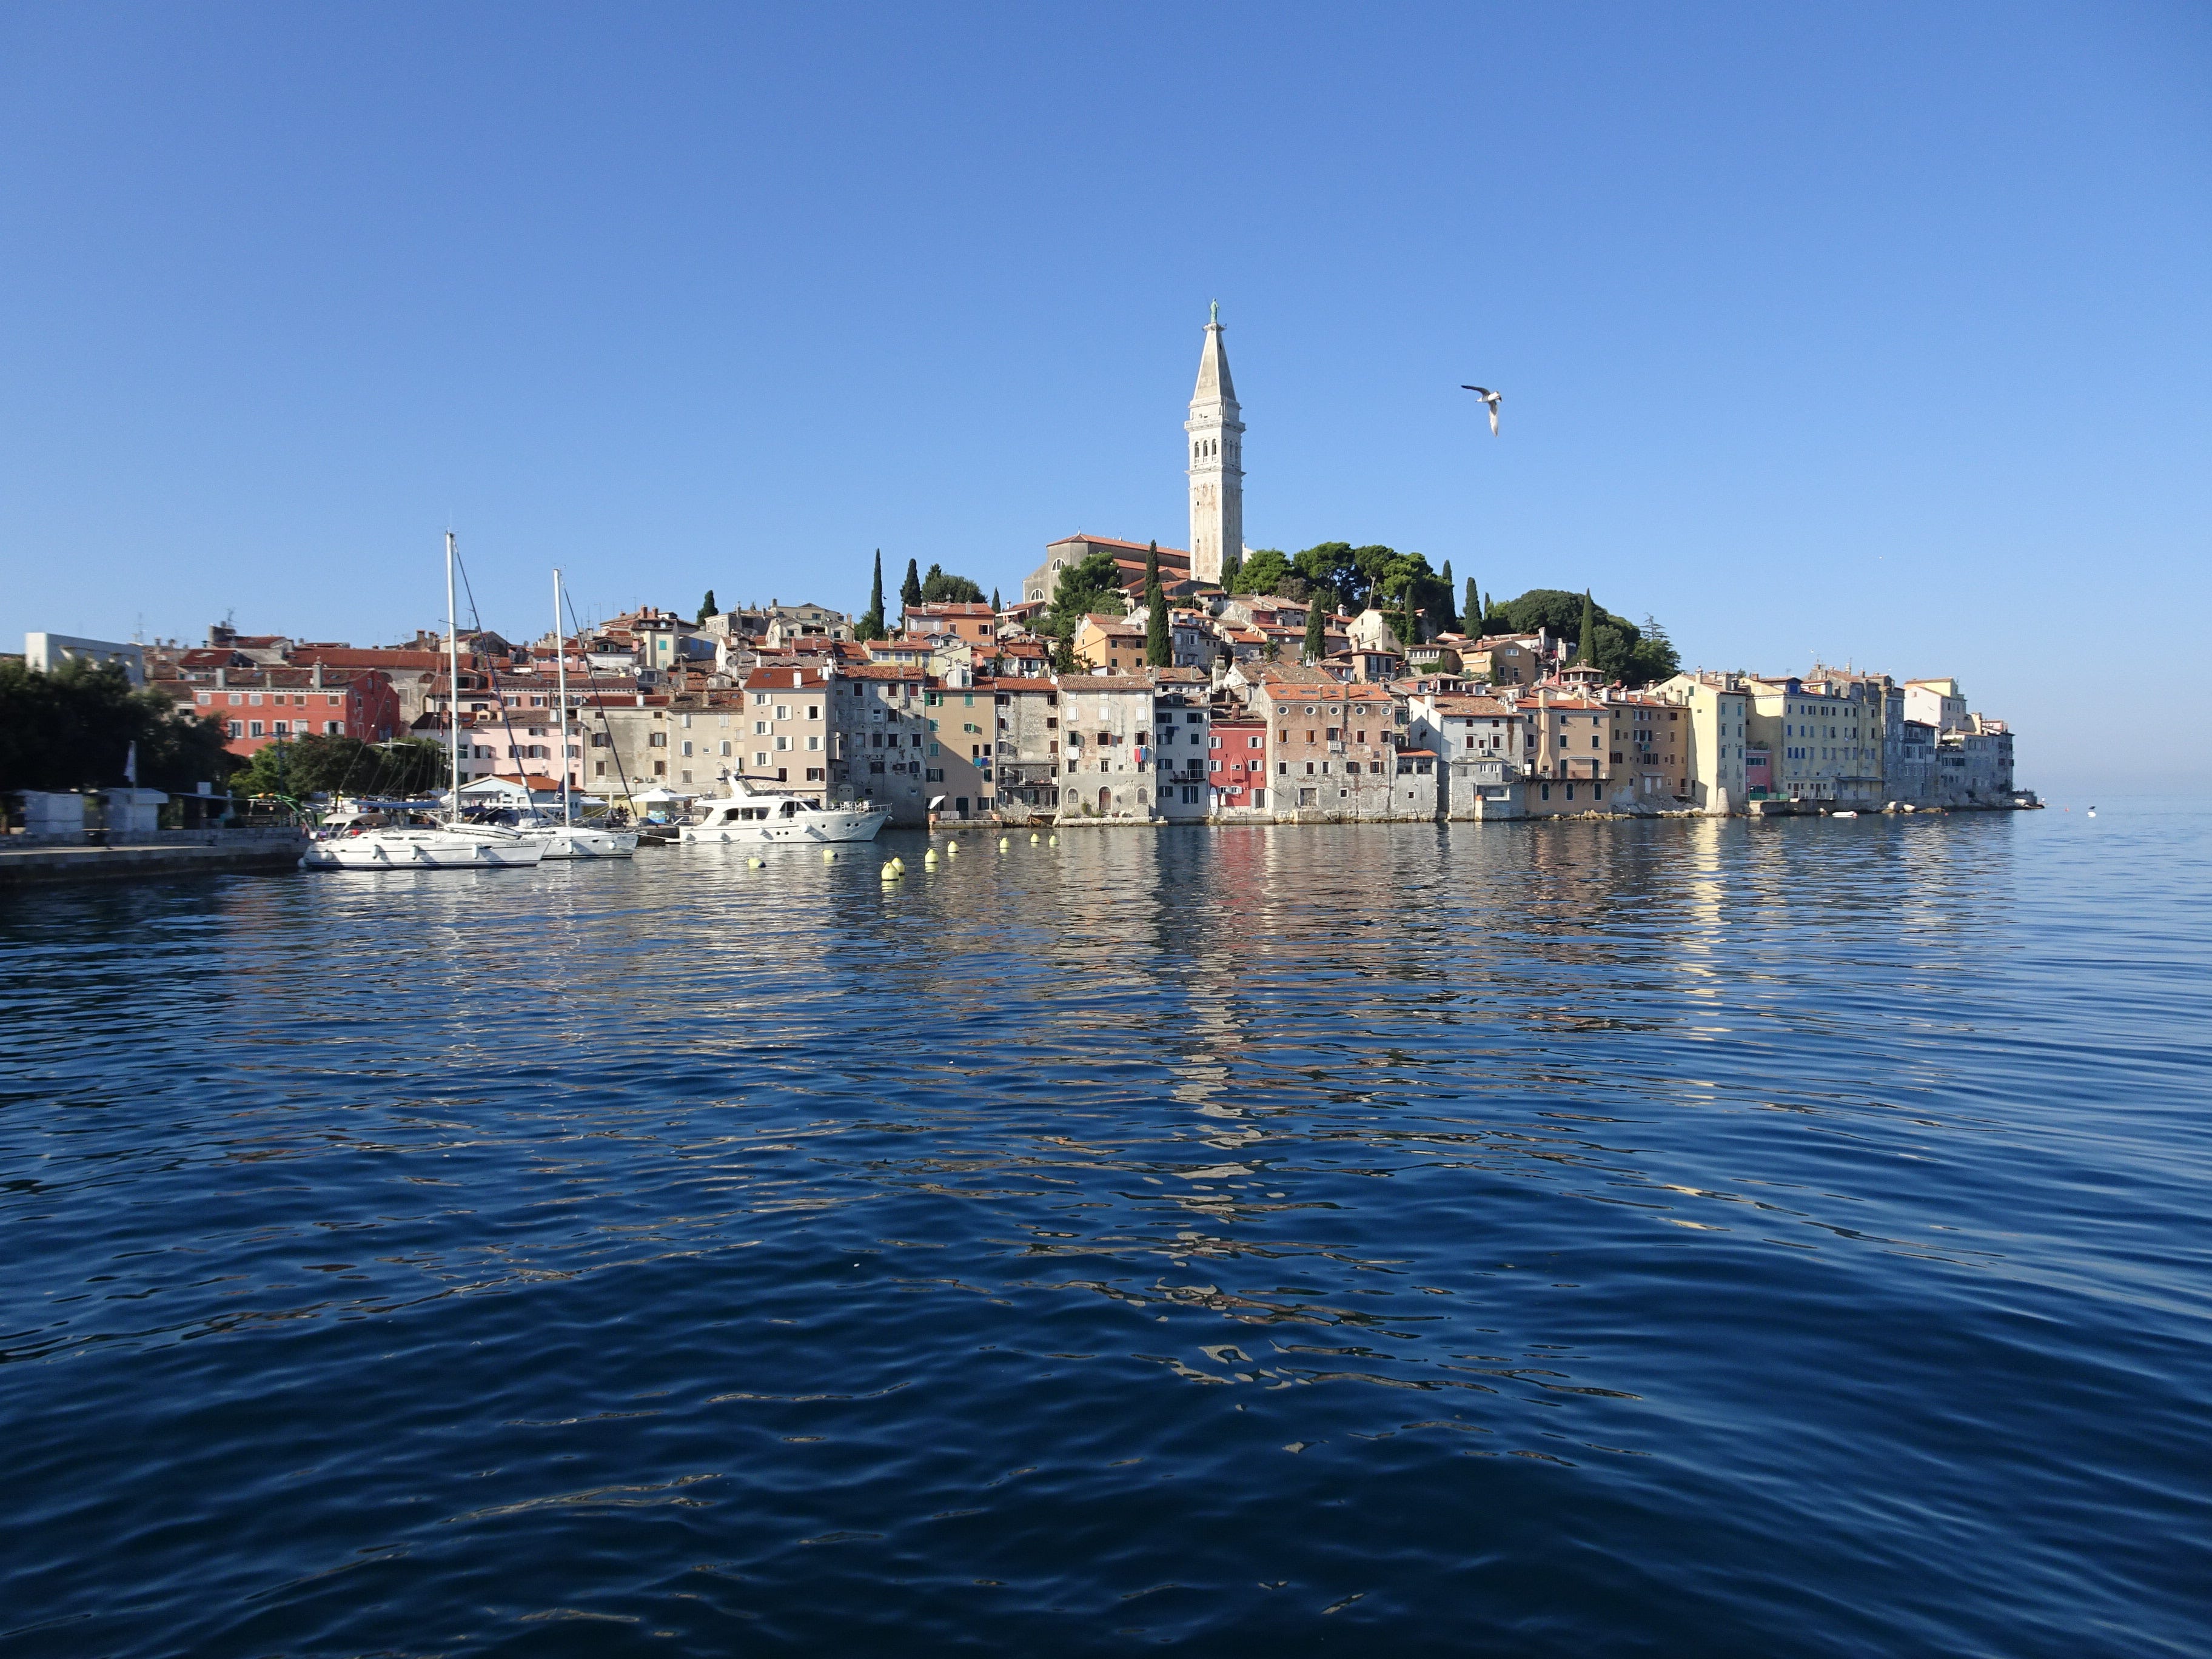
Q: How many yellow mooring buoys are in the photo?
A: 9